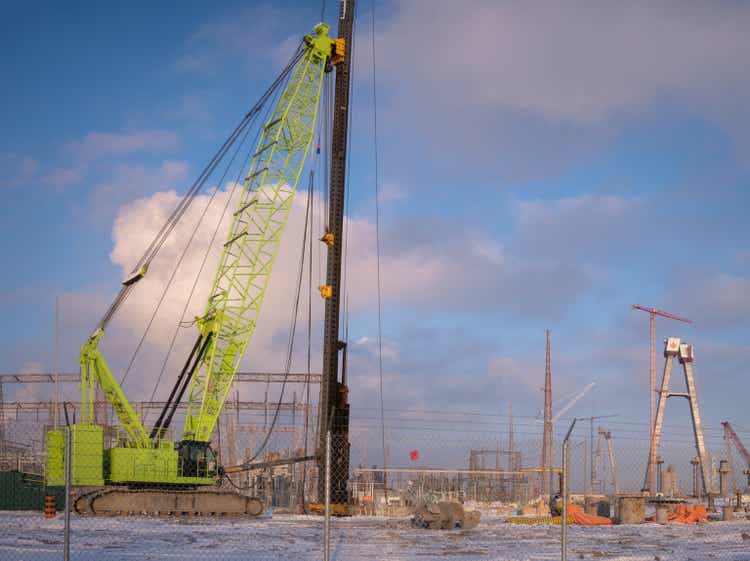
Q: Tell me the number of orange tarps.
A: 2